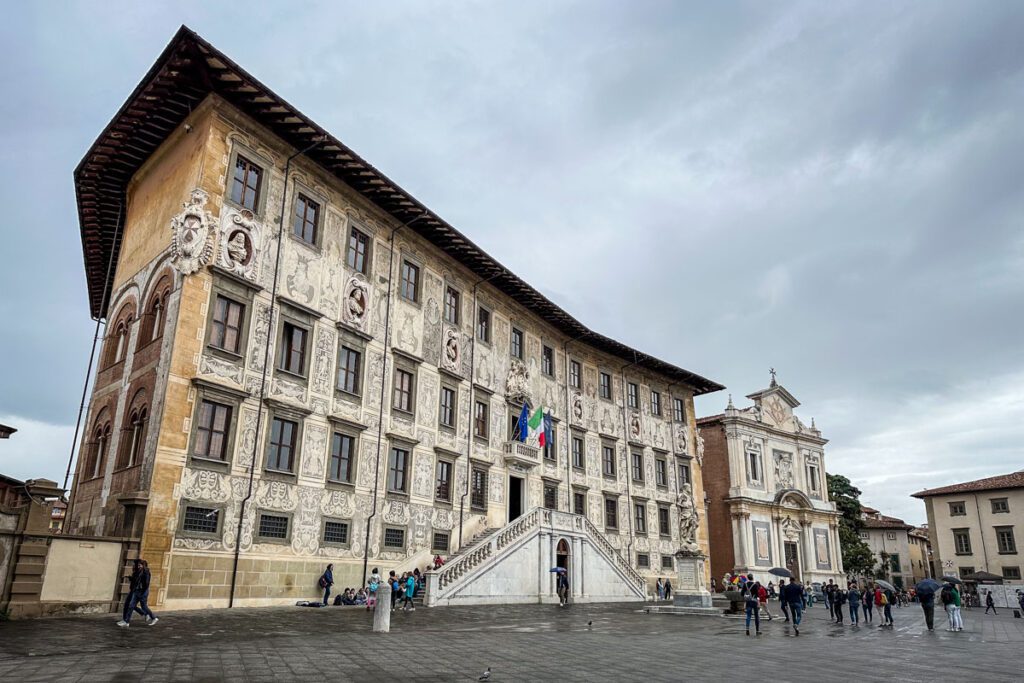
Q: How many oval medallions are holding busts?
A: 6